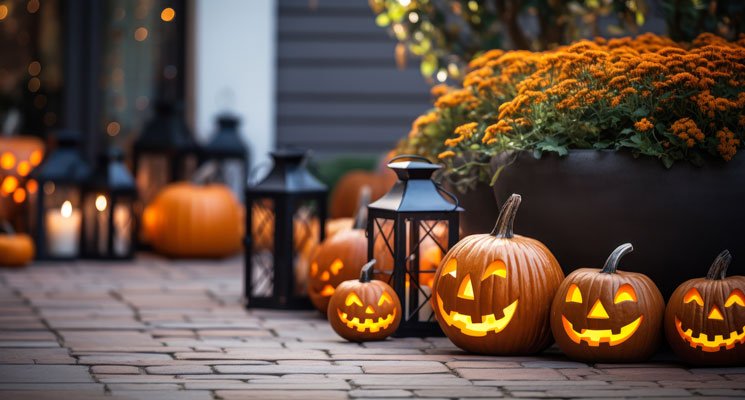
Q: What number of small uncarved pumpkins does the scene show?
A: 1